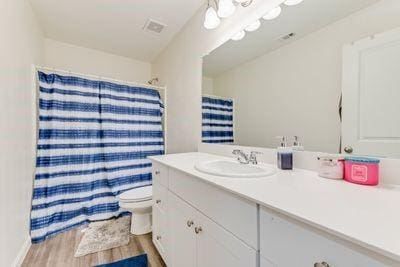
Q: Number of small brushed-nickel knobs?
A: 6